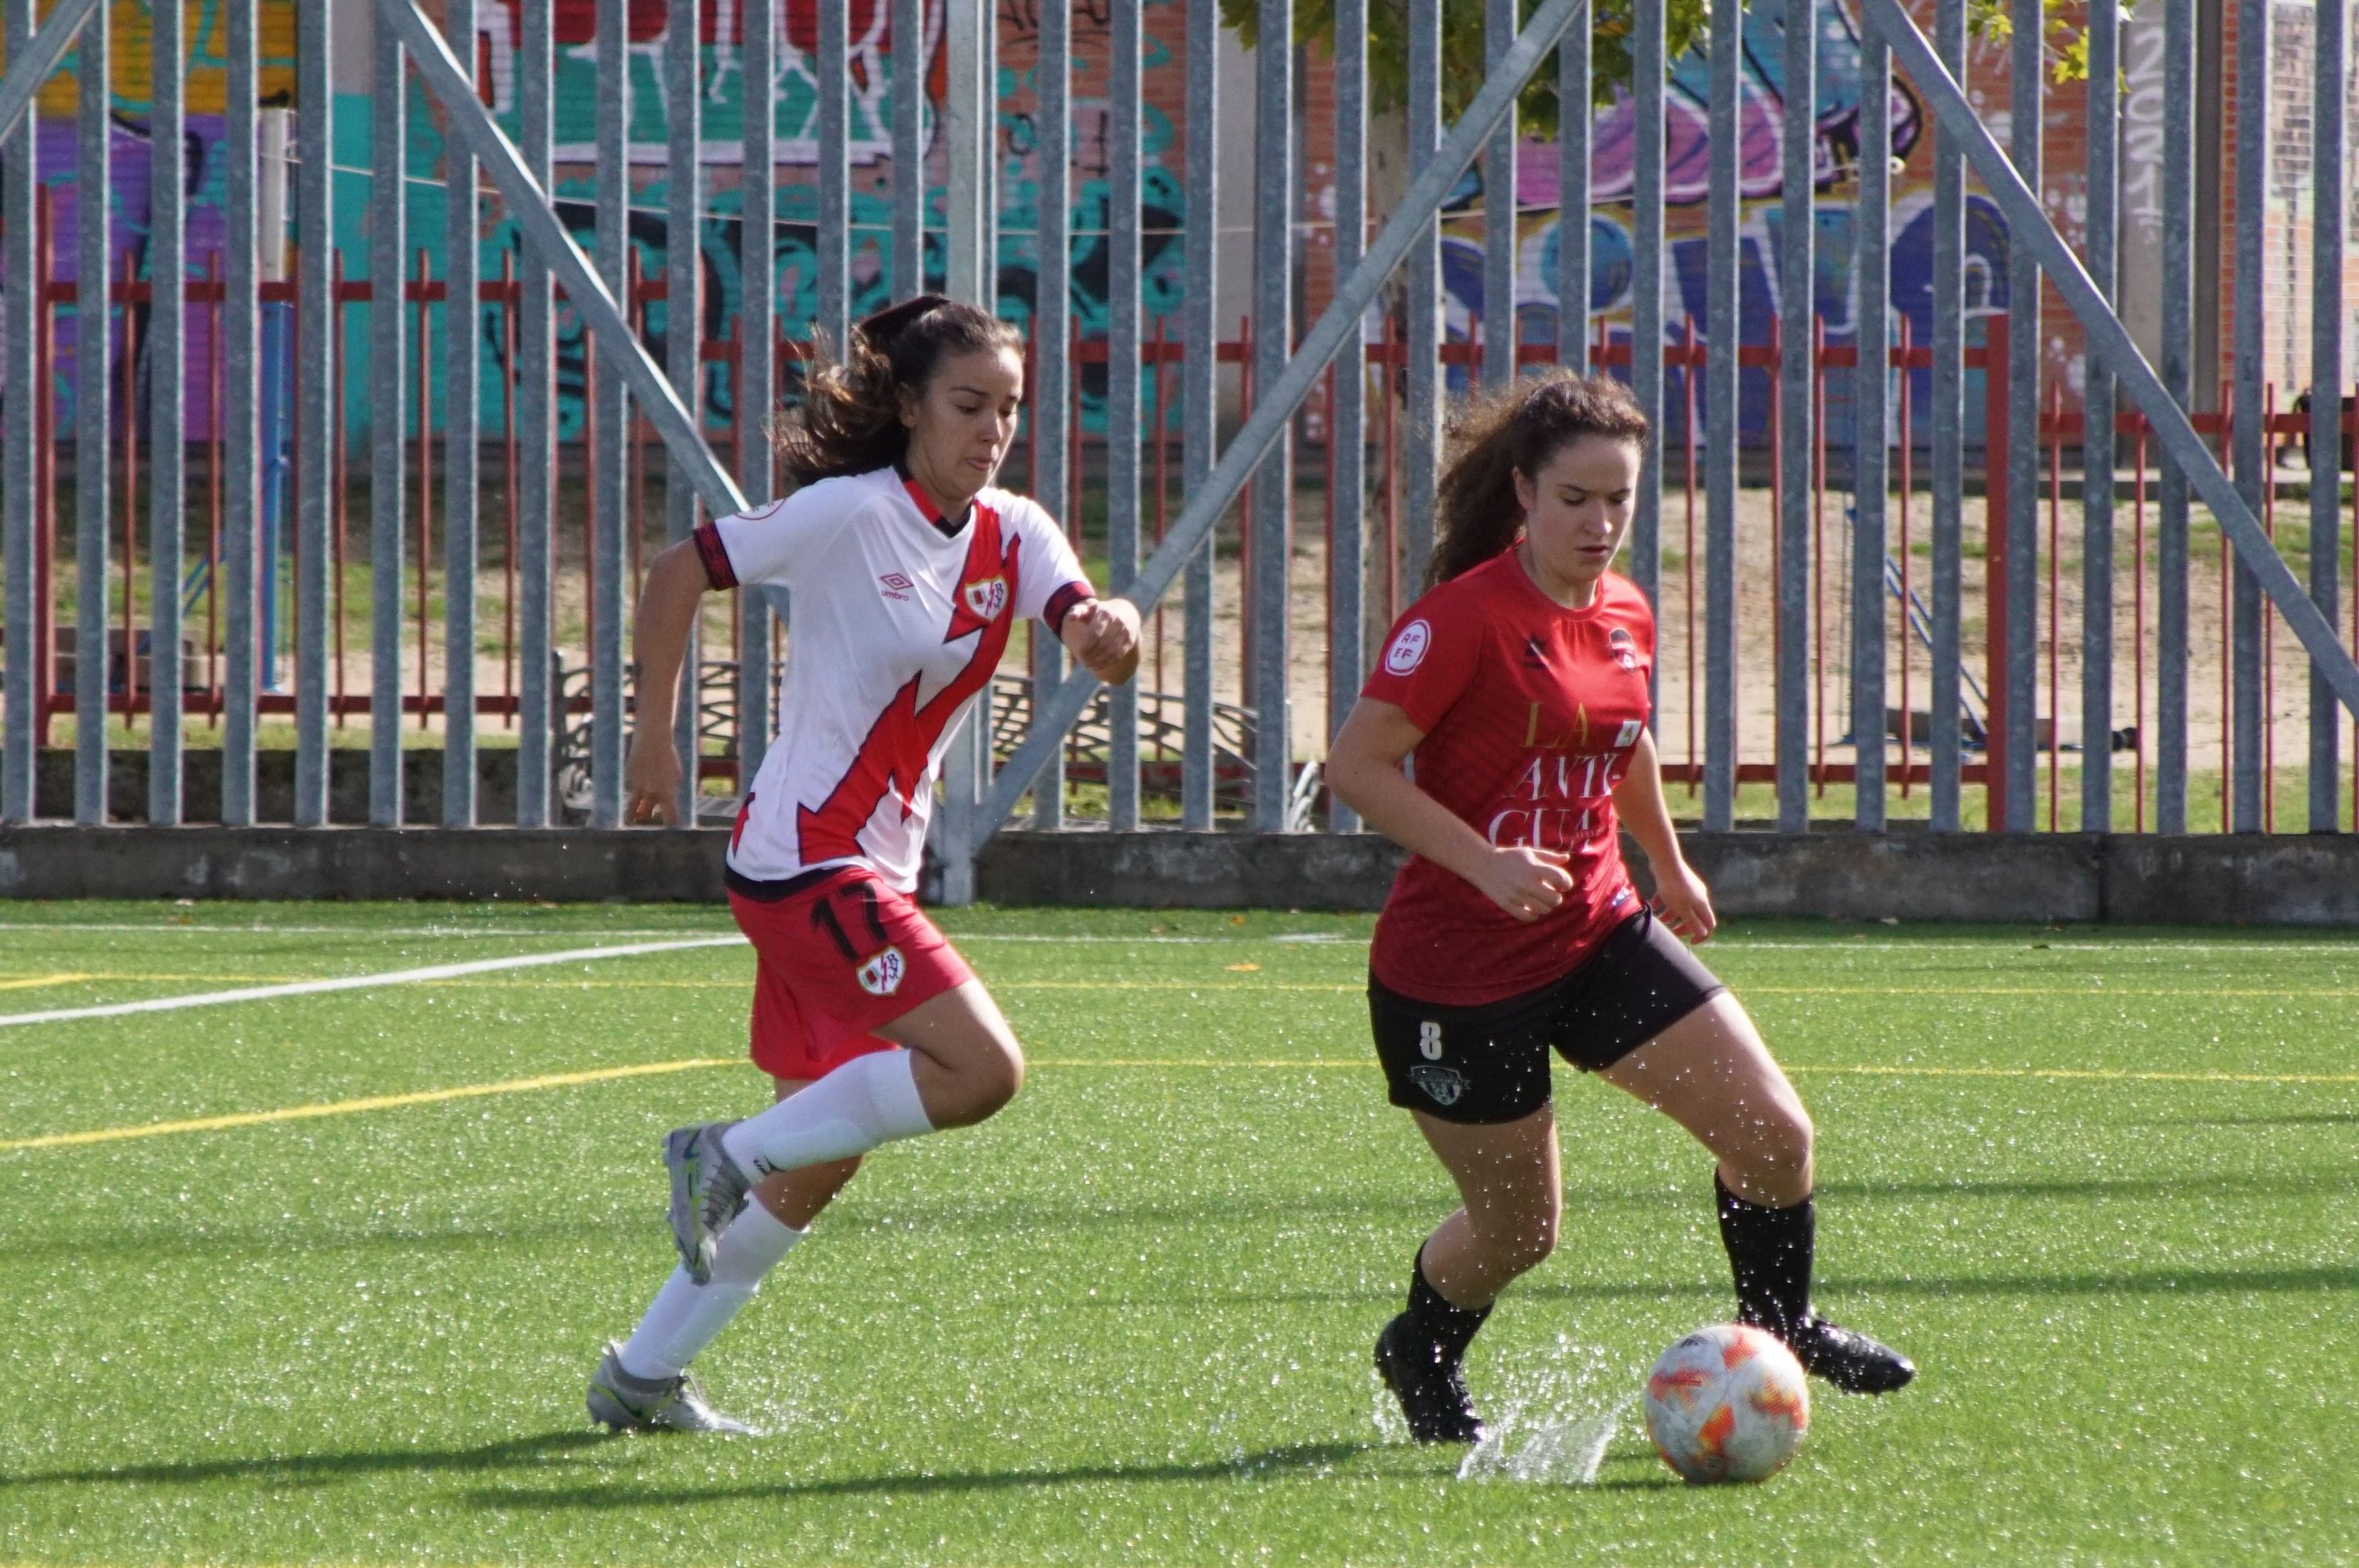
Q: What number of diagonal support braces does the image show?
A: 4